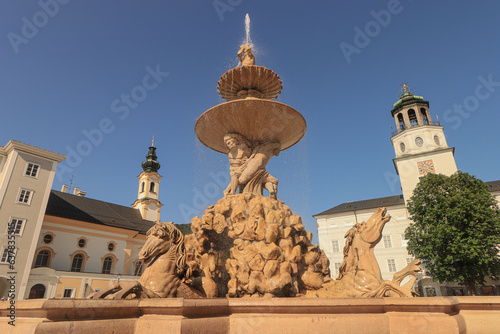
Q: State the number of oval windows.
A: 6